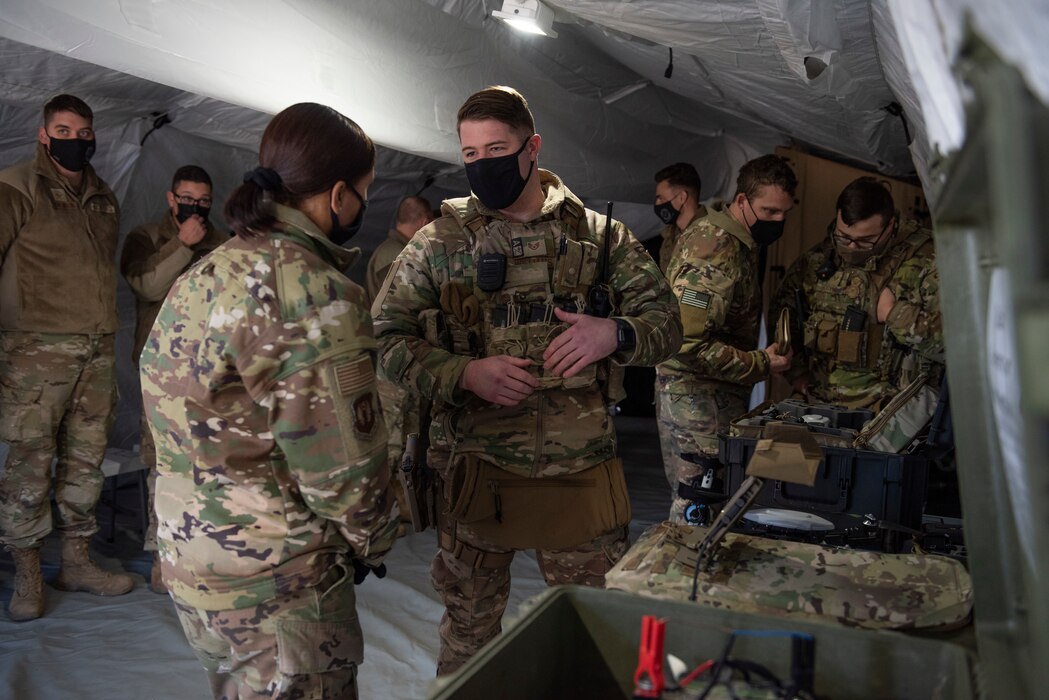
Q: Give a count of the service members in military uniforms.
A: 8